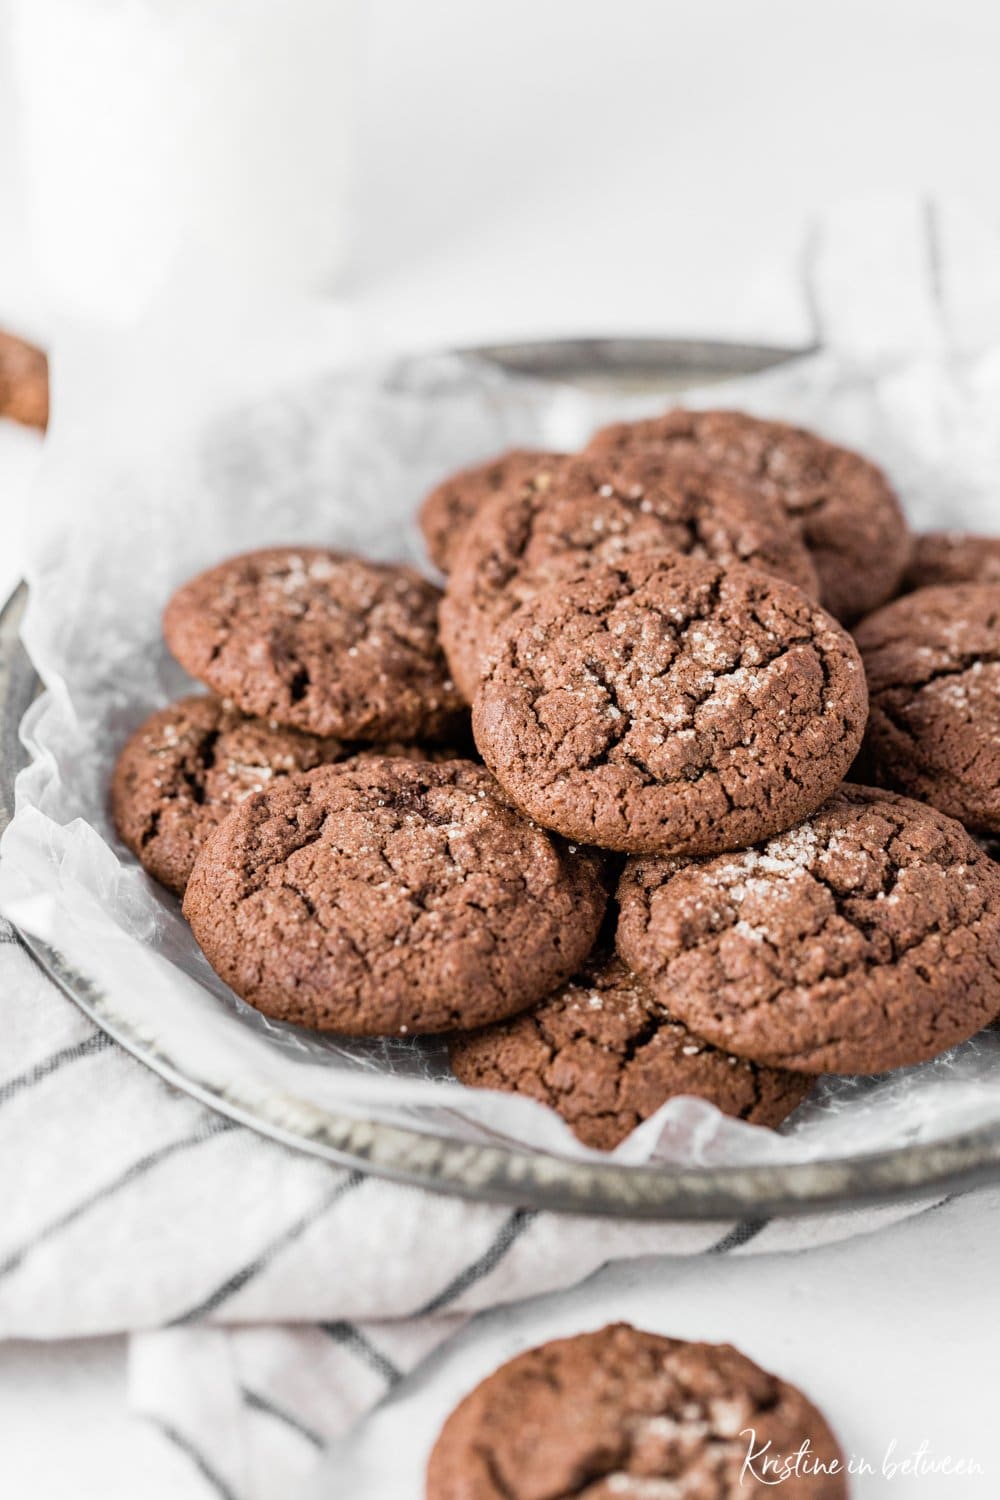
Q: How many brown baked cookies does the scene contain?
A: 13